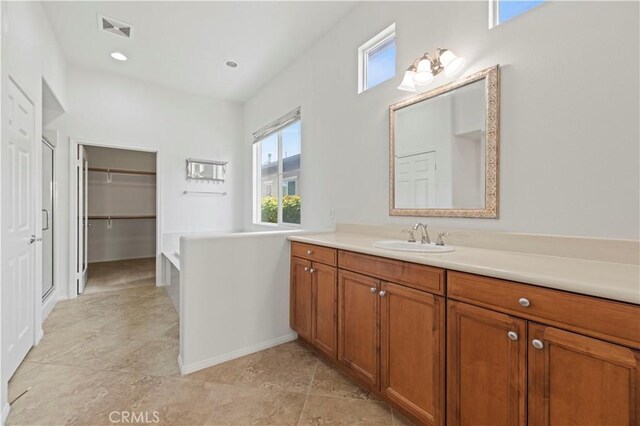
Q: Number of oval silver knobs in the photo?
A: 8